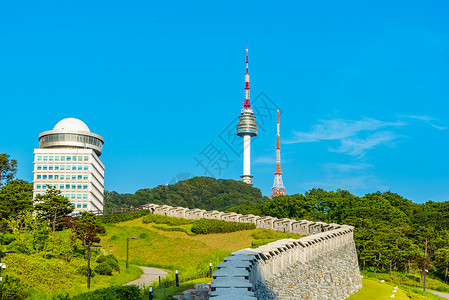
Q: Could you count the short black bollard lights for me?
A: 3